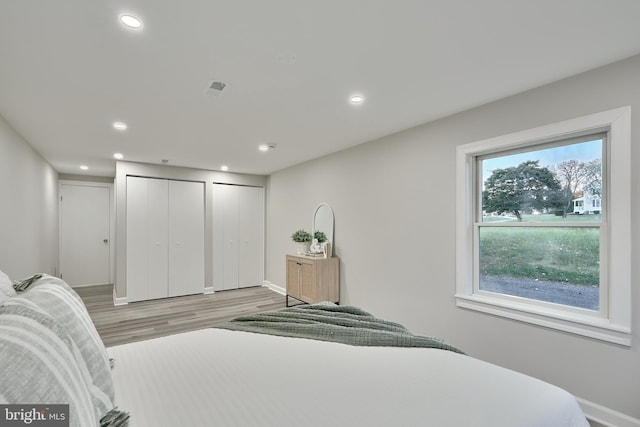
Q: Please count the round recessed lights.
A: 7